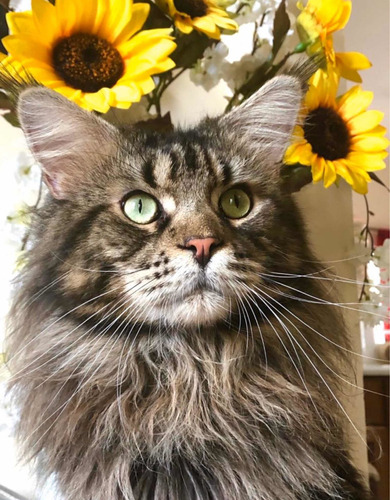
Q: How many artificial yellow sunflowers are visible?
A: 4